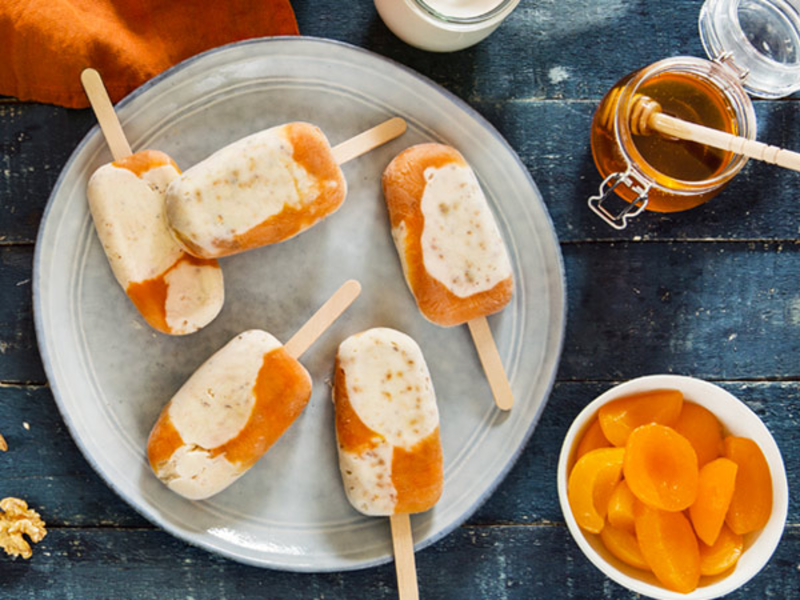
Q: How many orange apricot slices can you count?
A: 11